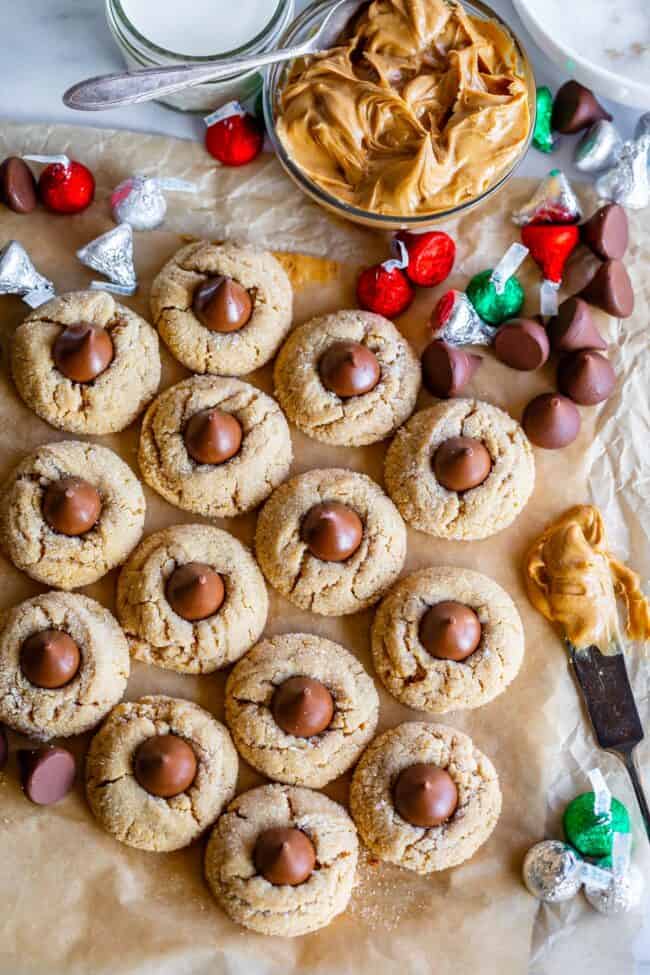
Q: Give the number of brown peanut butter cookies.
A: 14